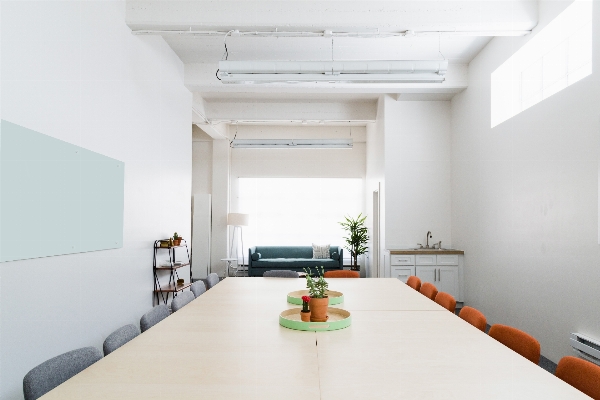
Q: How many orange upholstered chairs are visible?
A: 7